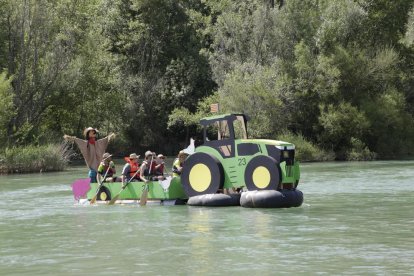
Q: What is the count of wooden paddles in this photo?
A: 3